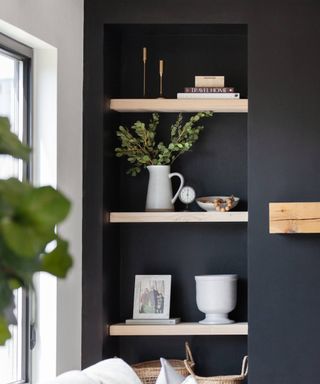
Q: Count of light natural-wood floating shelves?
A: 3